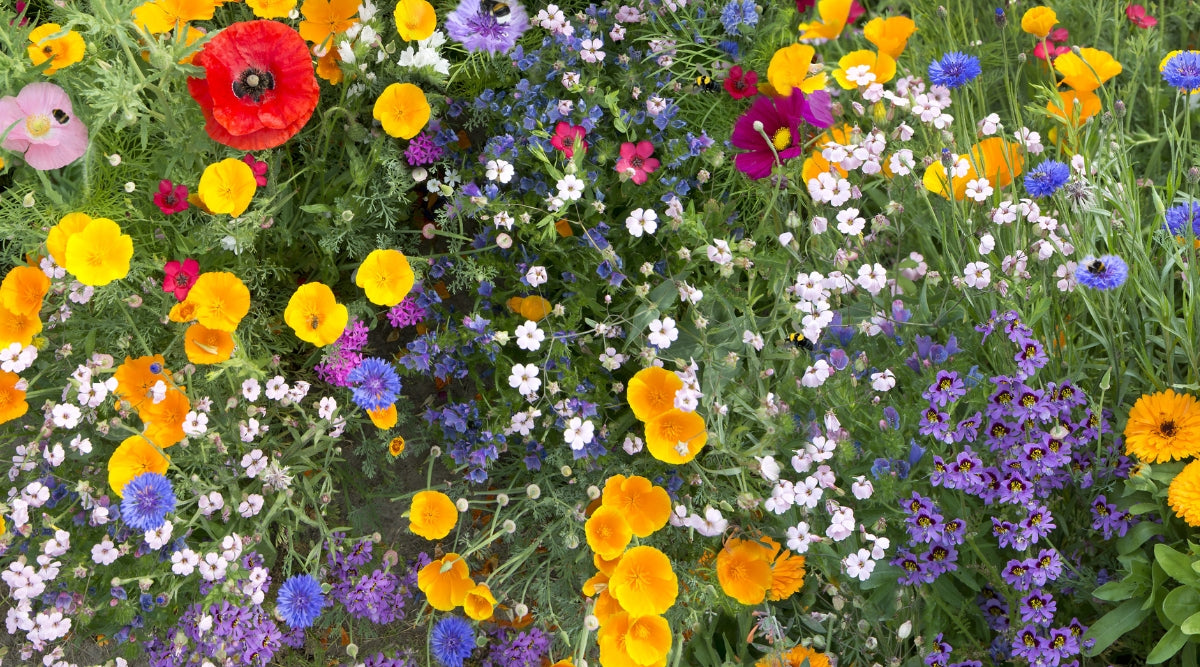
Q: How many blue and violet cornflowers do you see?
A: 11